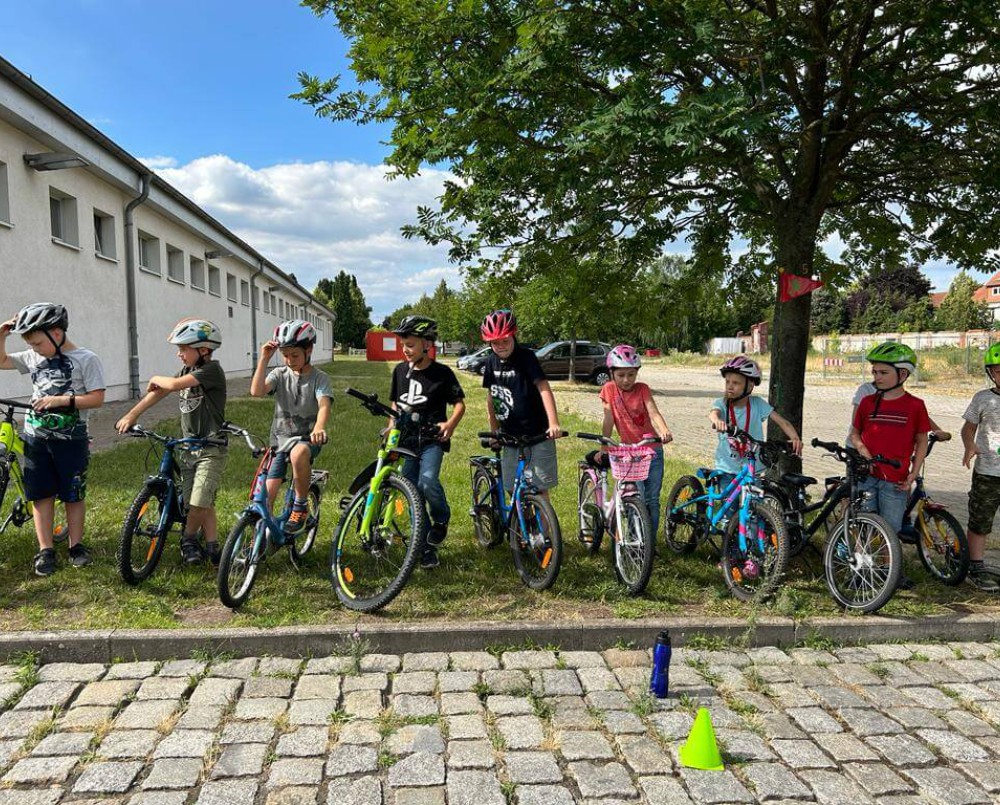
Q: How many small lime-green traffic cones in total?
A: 1